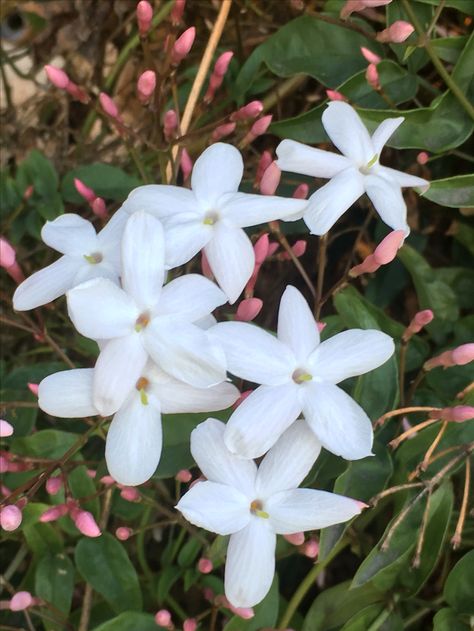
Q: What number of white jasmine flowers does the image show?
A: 7